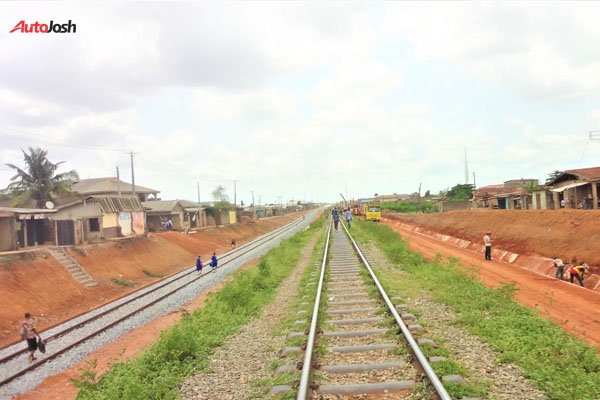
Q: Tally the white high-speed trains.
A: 0